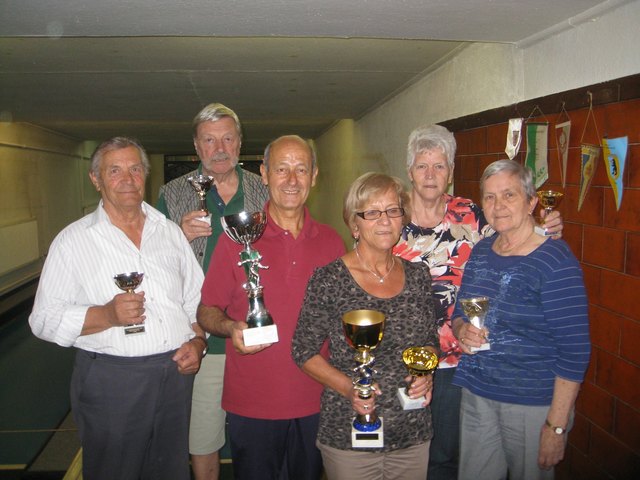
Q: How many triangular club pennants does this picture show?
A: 3